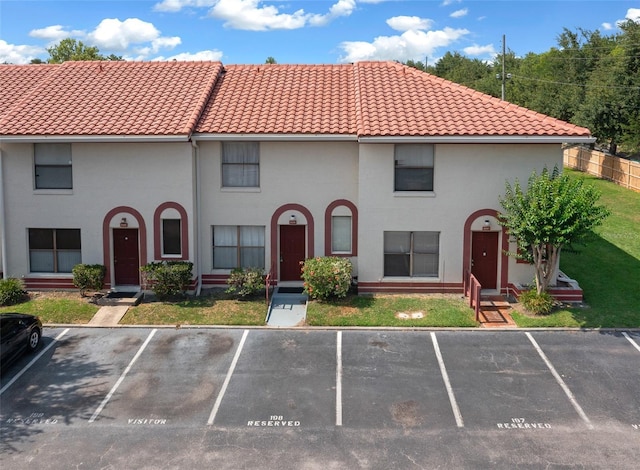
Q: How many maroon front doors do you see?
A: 3